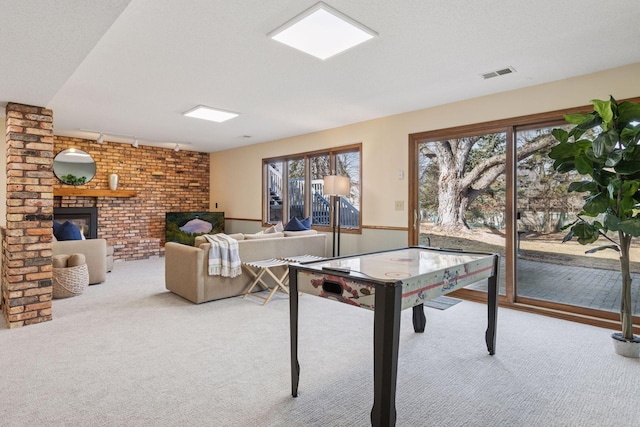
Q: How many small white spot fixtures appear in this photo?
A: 3